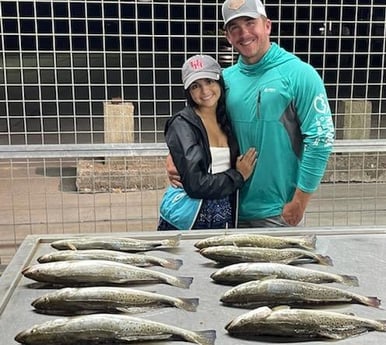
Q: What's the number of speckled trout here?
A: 10